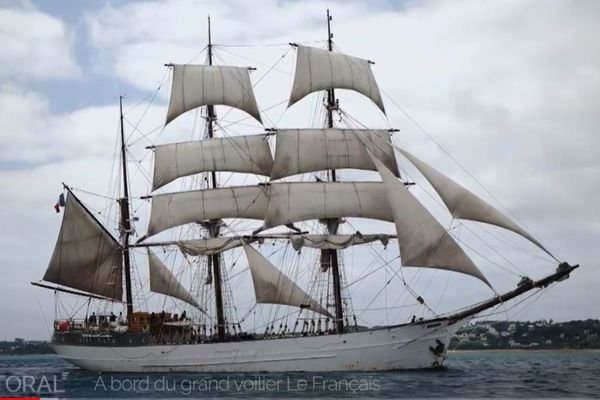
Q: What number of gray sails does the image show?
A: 11